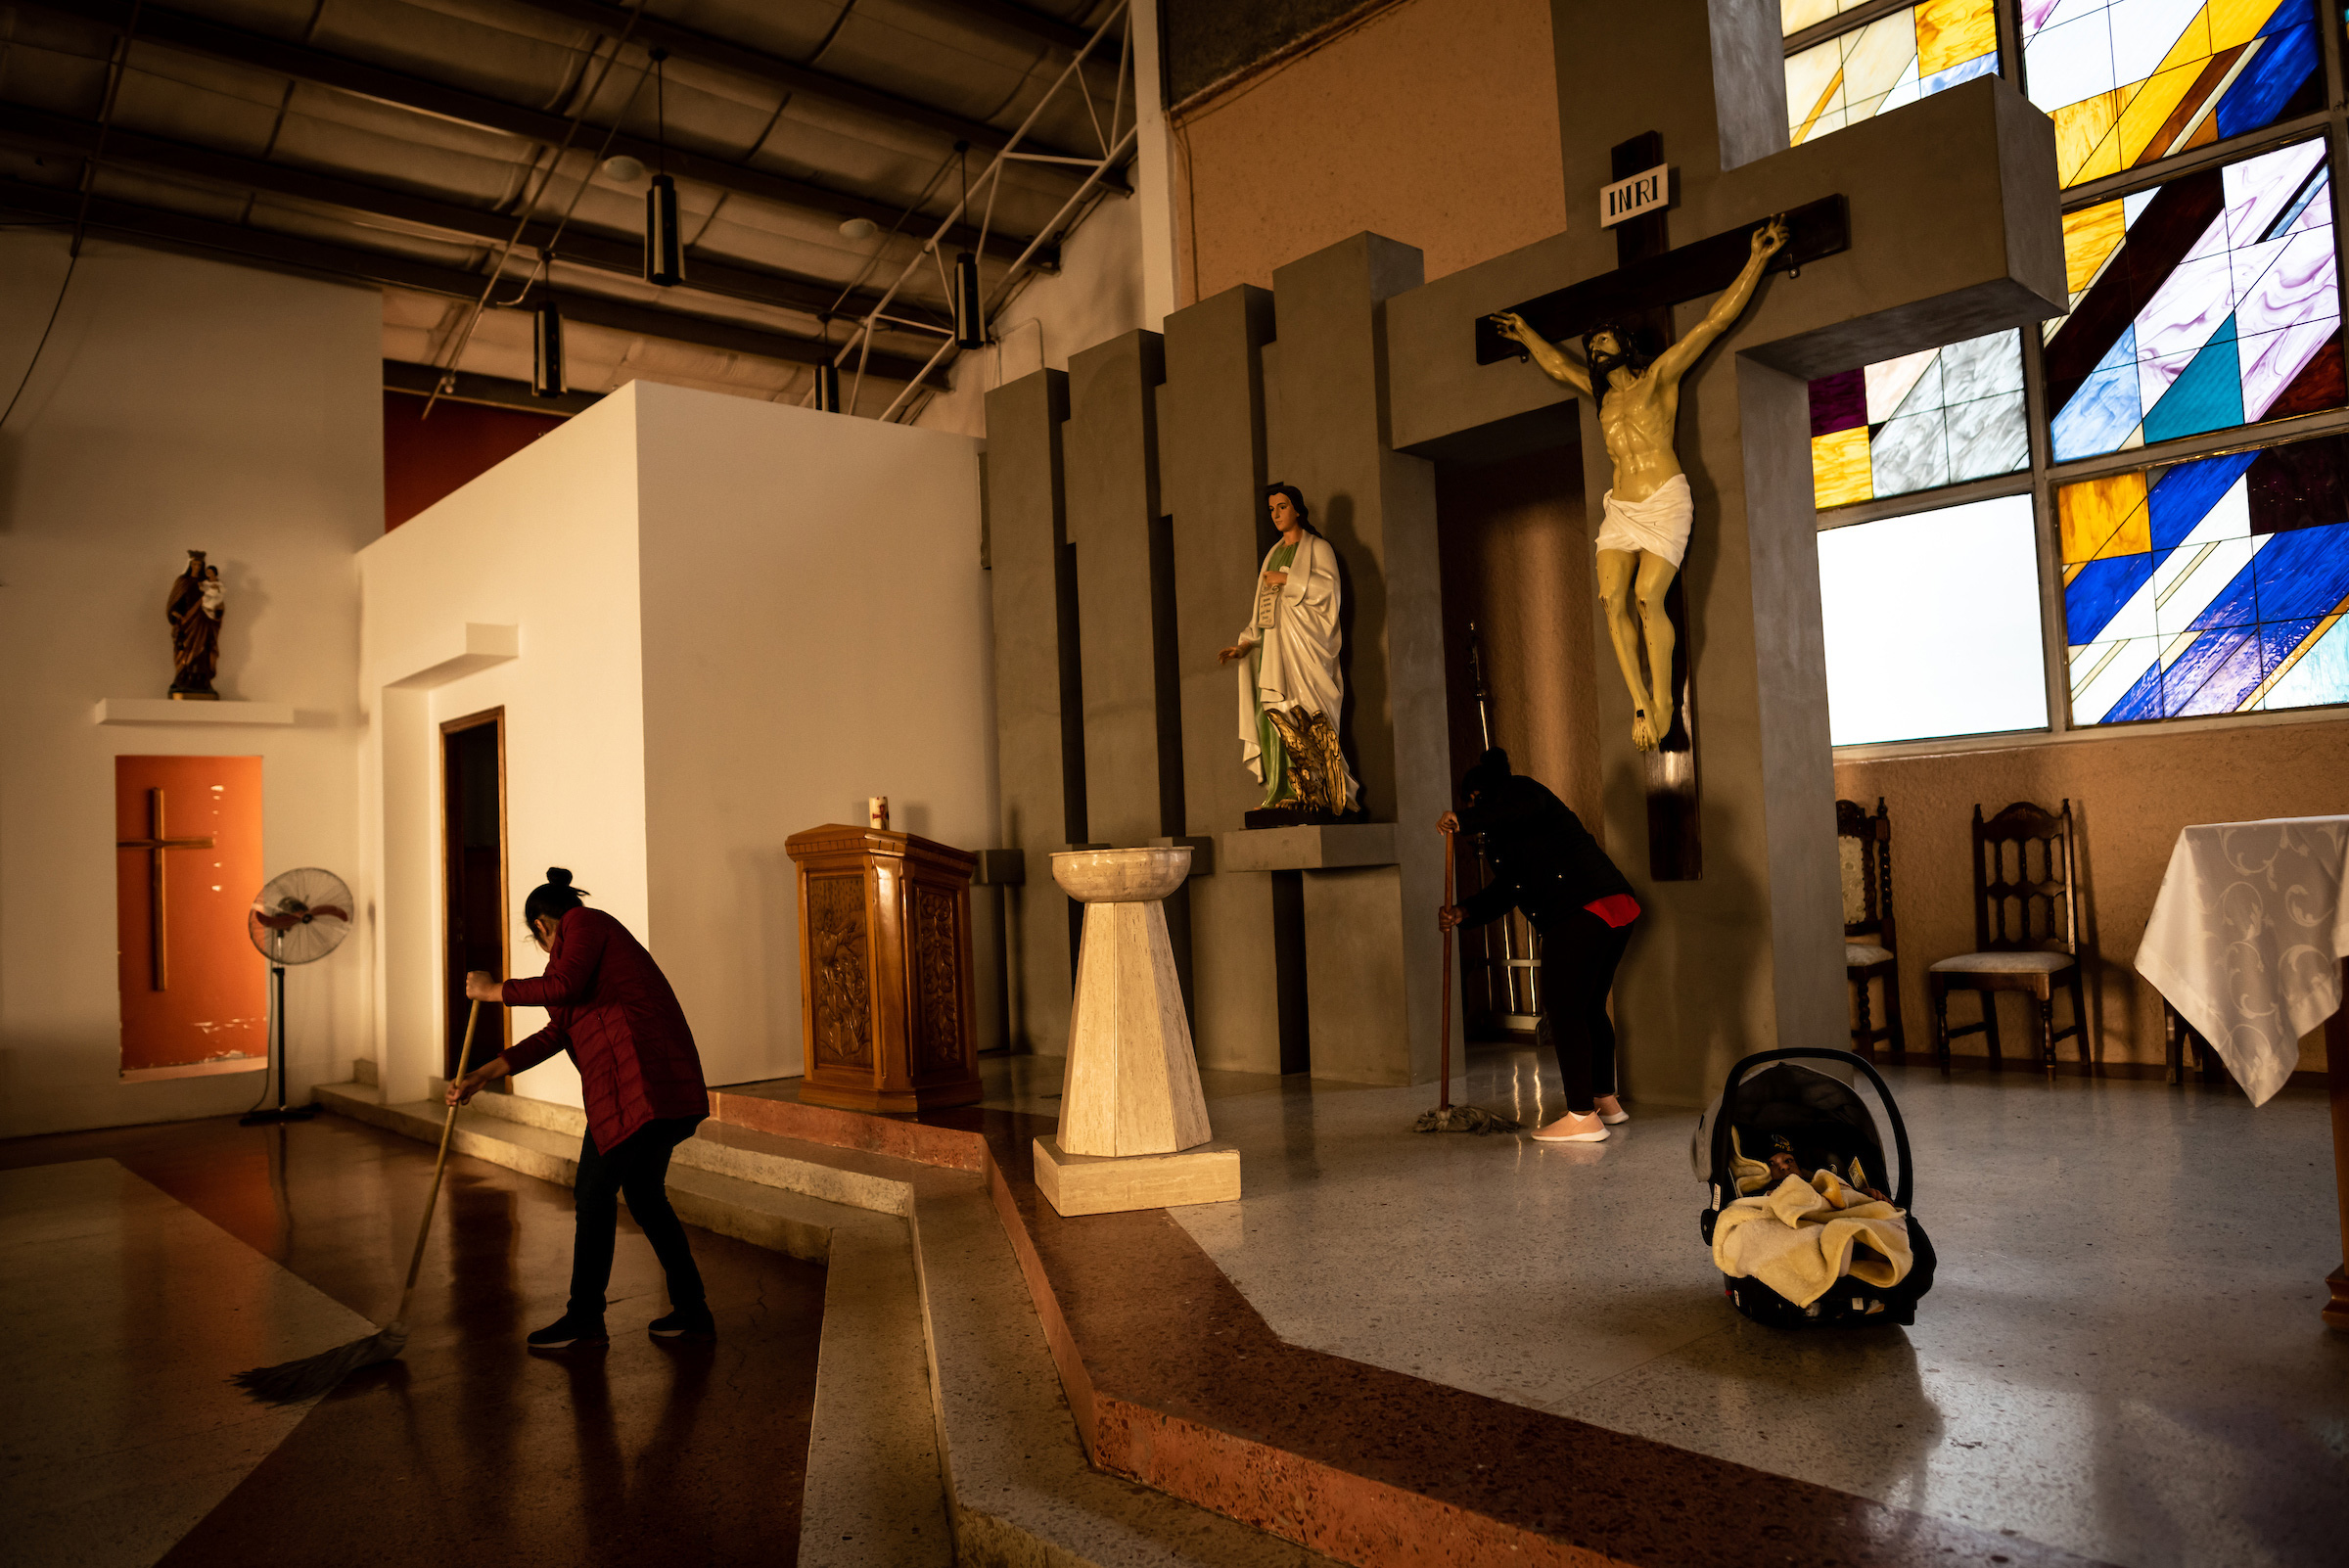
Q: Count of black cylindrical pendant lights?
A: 4